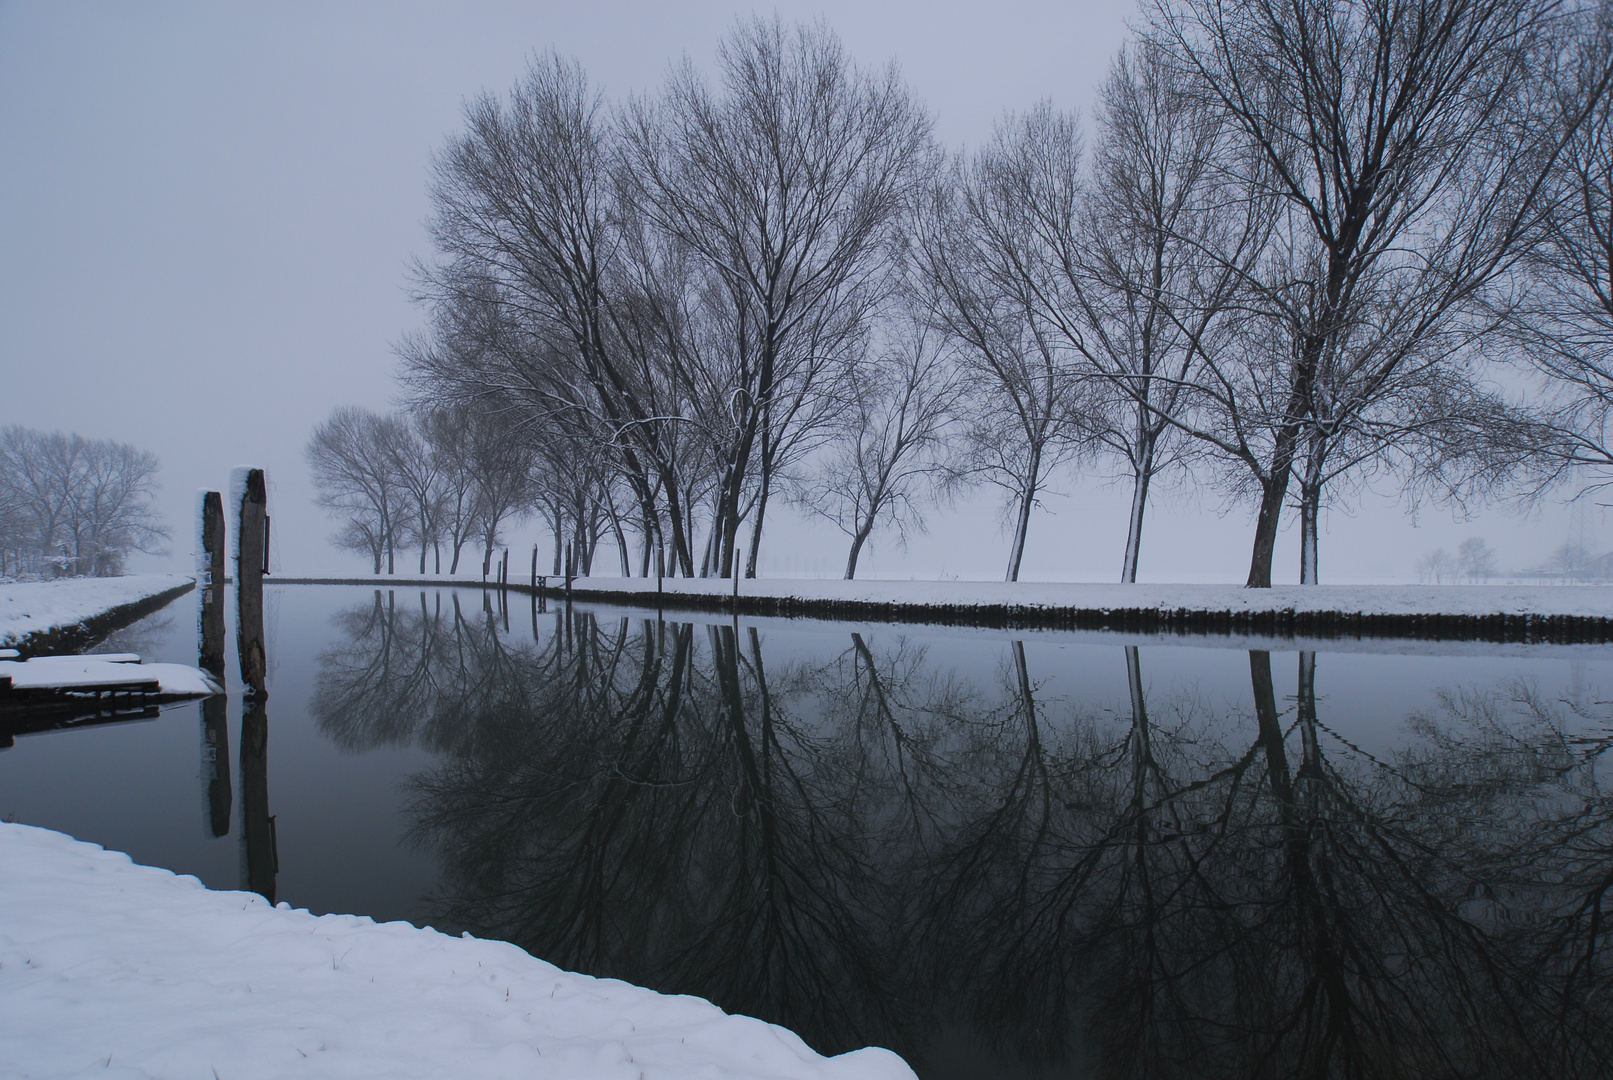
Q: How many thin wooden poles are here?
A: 7